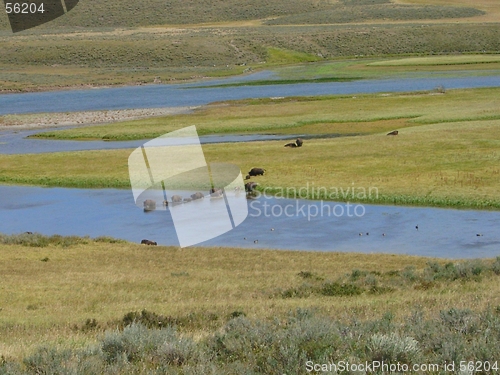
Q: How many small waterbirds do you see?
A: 8